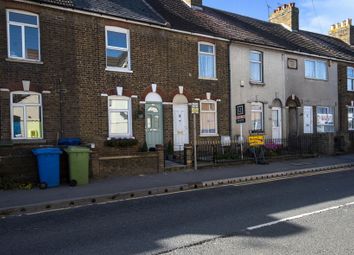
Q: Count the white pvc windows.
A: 12